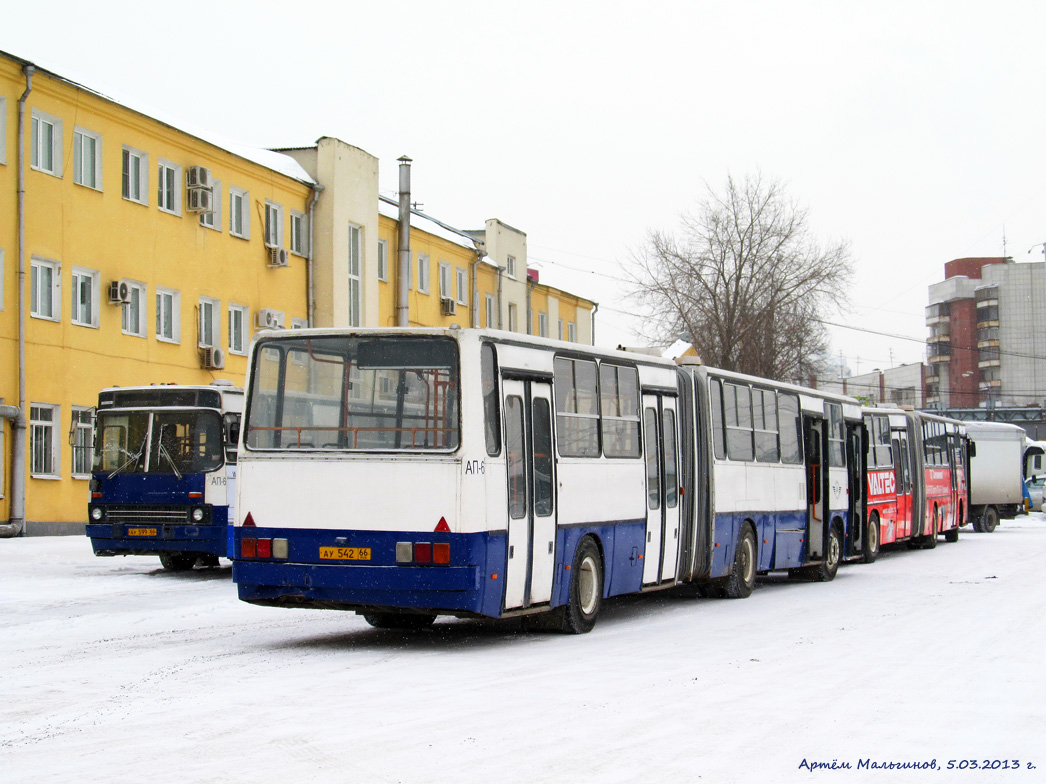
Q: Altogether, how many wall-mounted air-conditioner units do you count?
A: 7